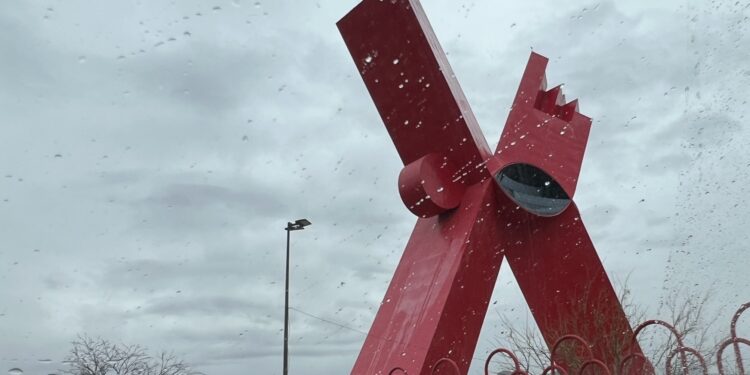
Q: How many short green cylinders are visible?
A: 0